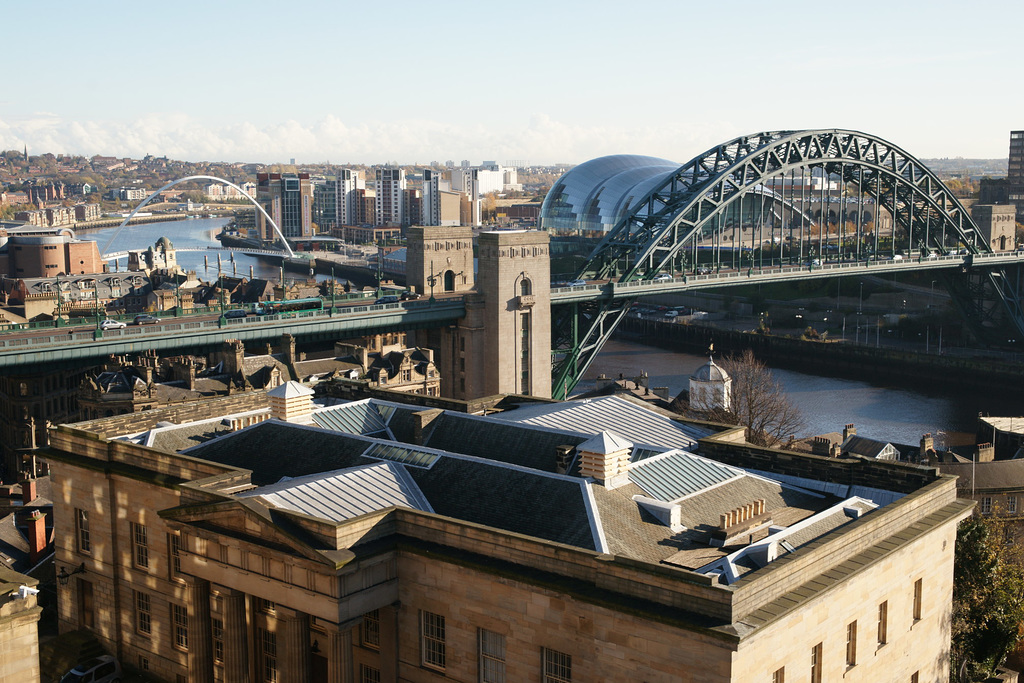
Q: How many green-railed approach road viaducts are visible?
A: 1